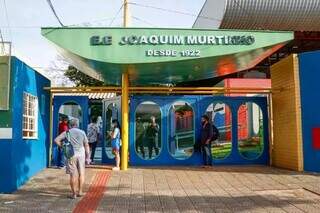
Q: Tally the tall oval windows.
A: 6